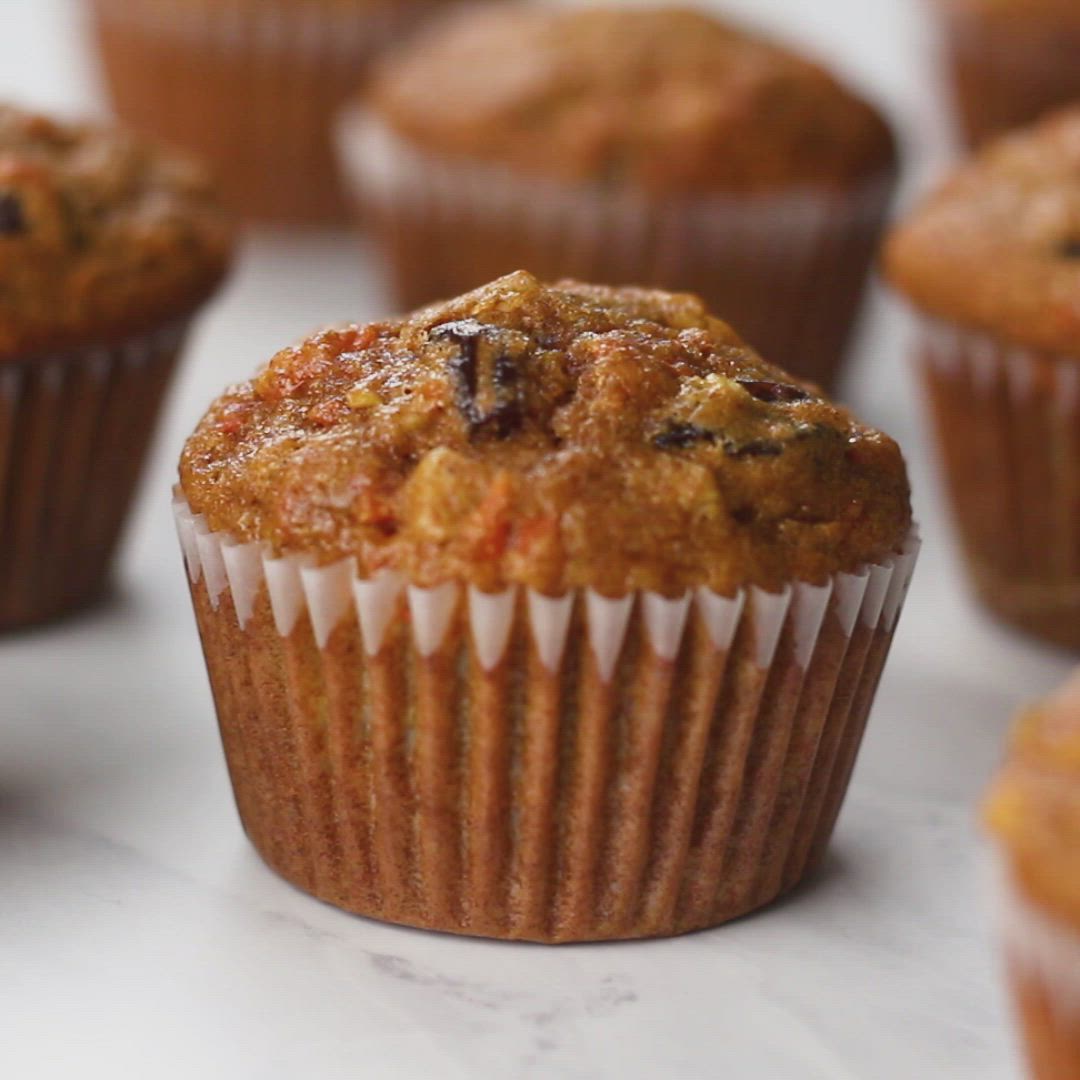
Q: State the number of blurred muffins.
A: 6